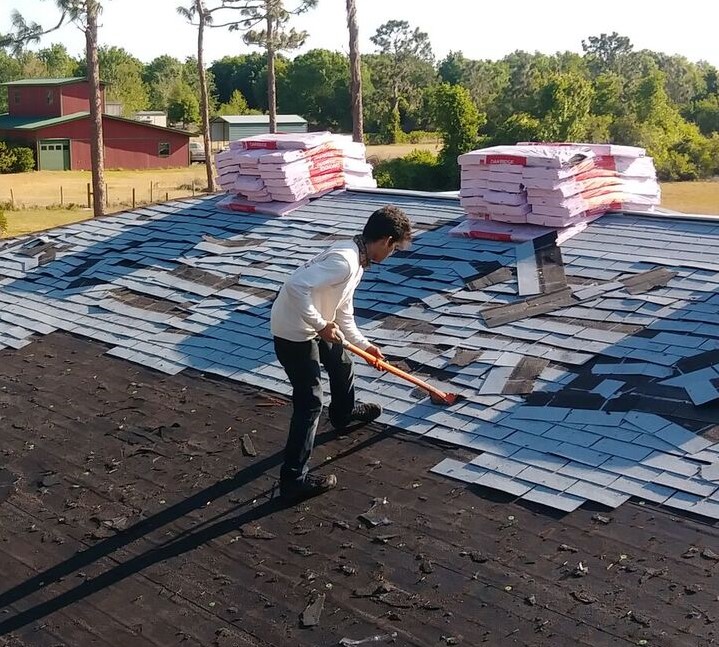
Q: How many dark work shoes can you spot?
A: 2